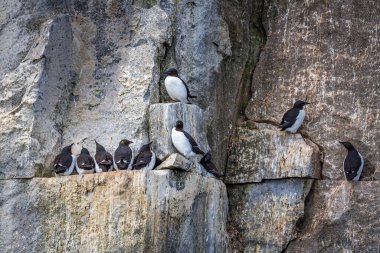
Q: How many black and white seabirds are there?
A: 10